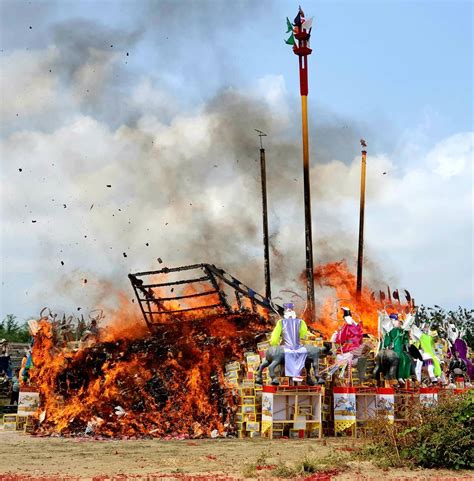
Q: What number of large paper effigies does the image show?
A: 5